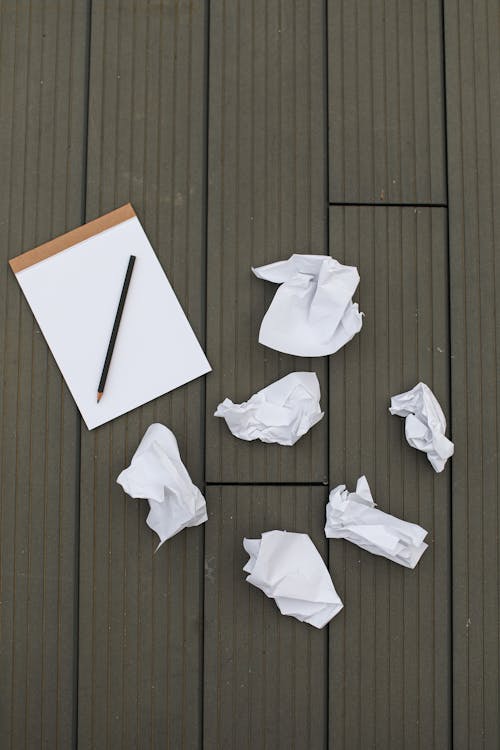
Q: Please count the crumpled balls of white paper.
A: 6